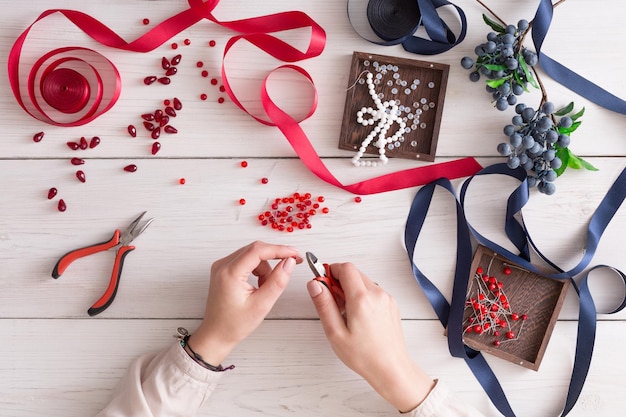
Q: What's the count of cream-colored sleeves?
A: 2